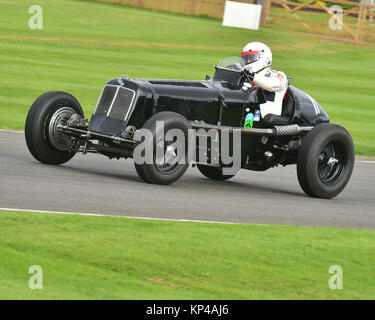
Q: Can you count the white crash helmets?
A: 1